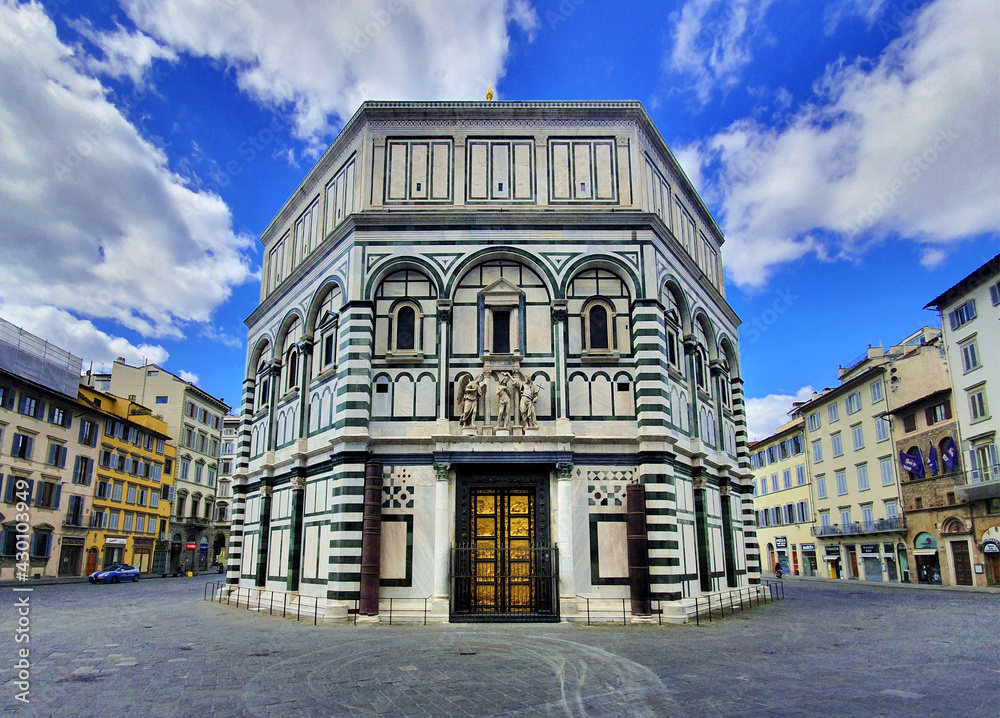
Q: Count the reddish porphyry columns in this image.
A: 2